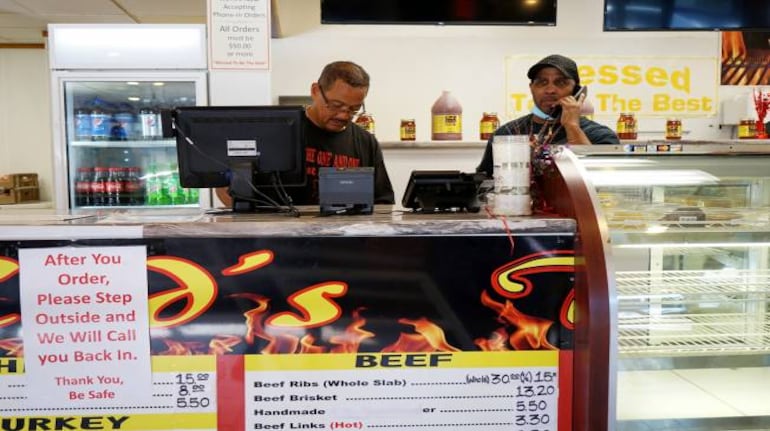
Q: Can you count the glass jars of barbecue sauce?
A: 6